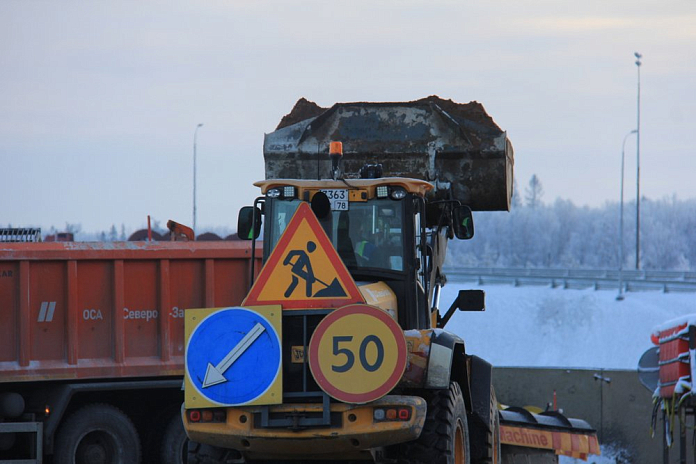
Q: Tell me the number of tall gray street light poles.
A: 3